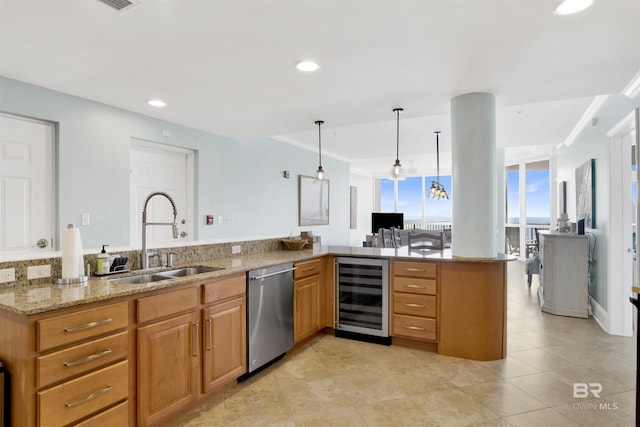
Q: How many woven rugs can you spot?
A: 0